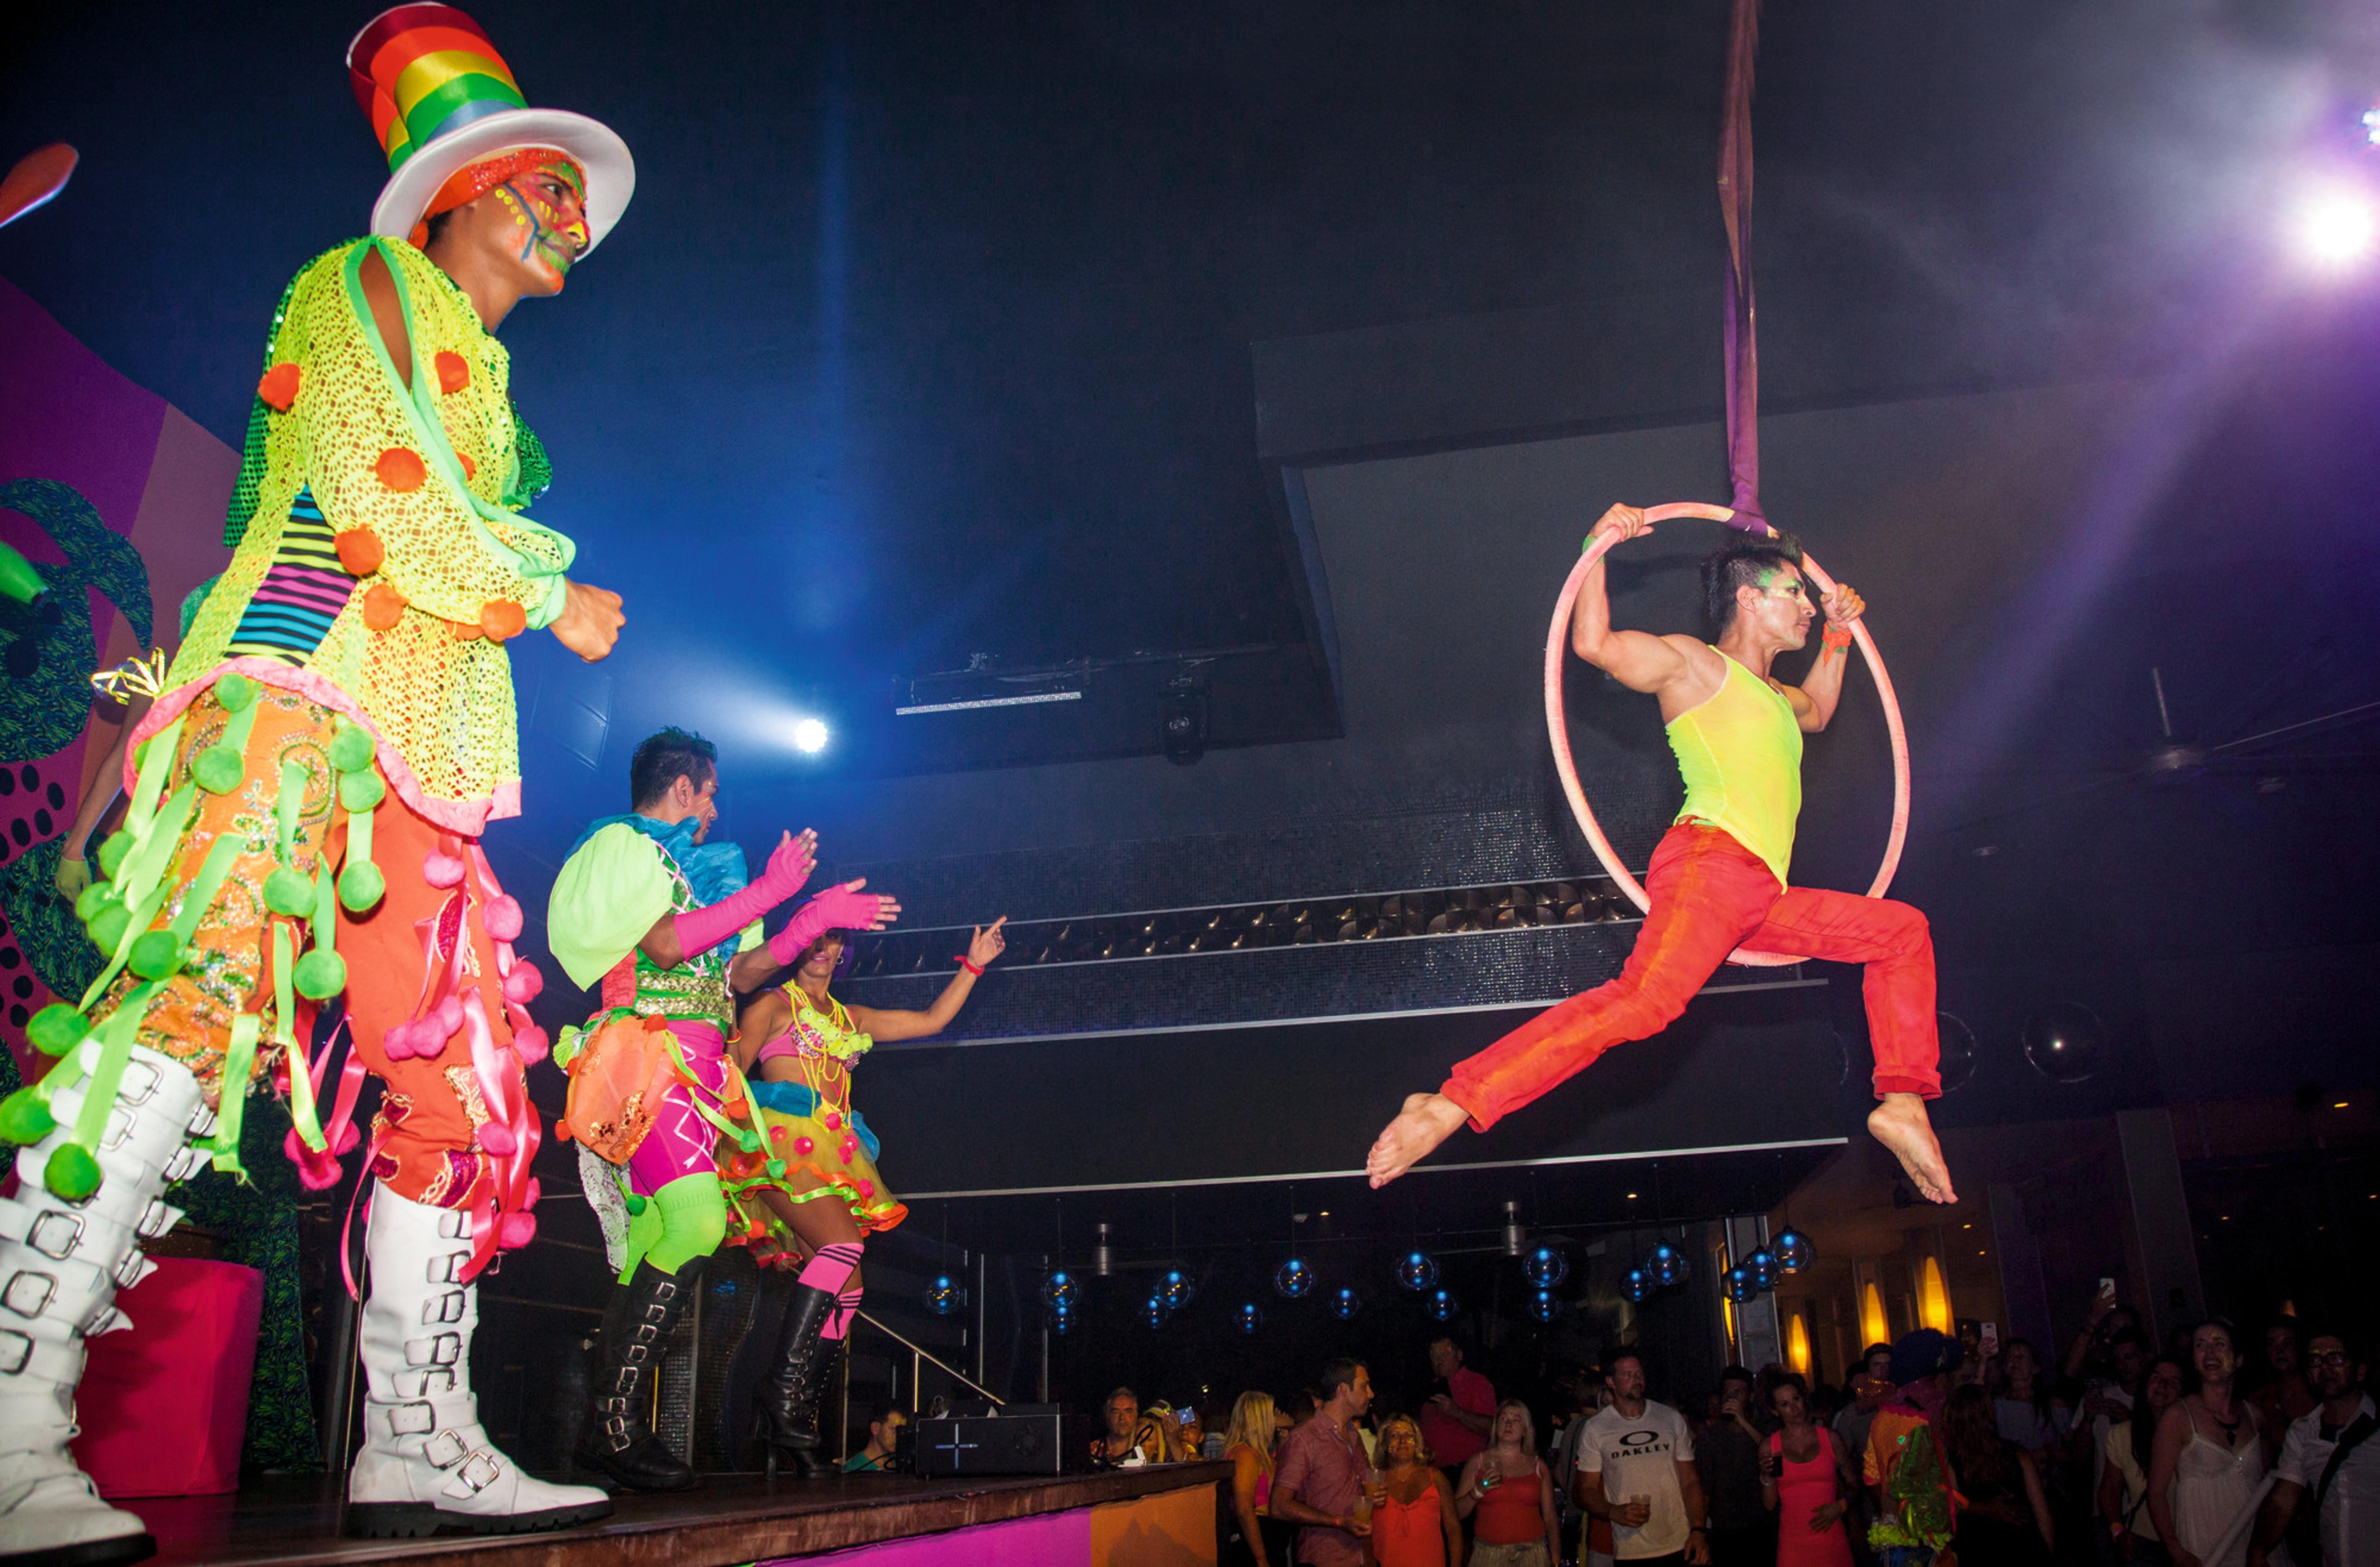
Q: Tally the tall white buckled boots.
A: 2